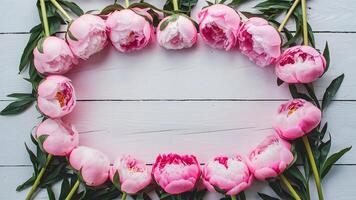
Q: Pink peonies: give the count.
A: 15